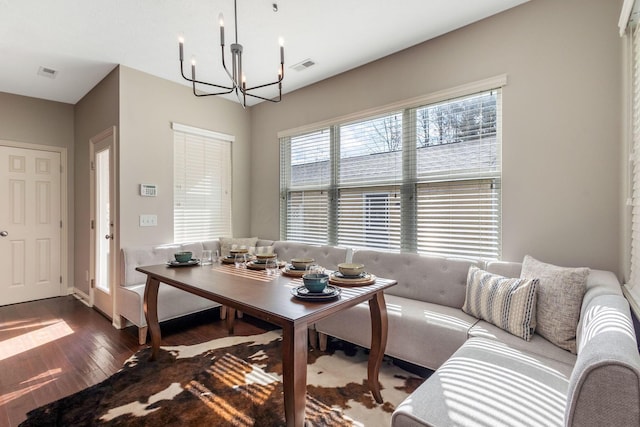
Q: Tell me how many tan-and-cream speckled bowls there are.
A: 4